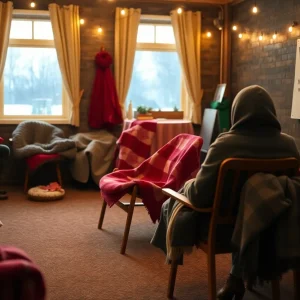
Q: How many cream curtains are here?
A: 4